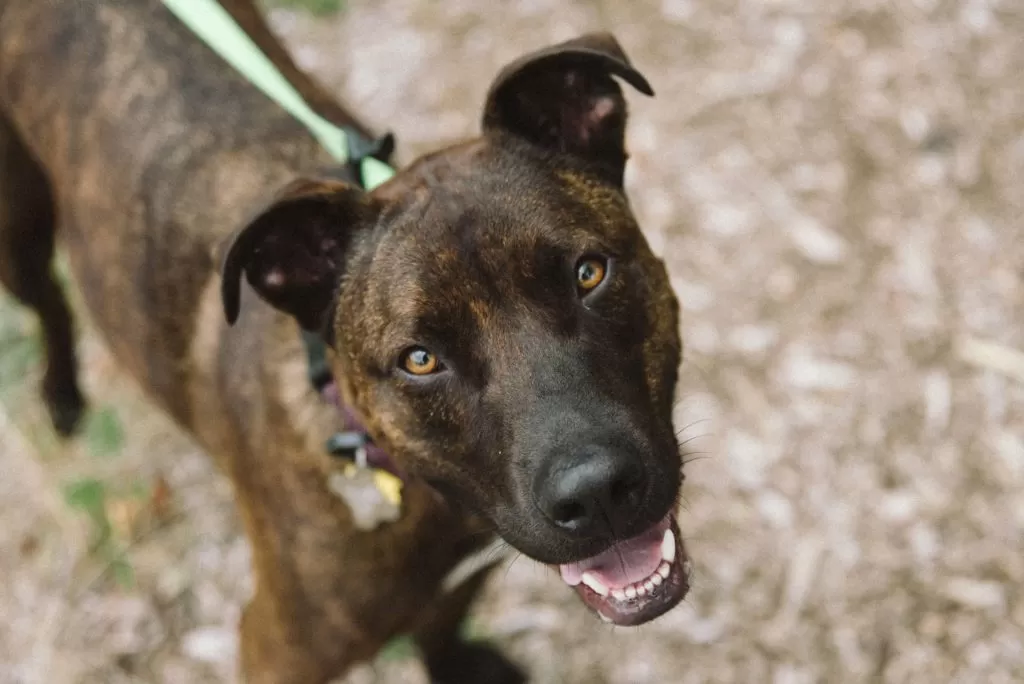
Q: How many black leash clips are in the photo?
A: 1